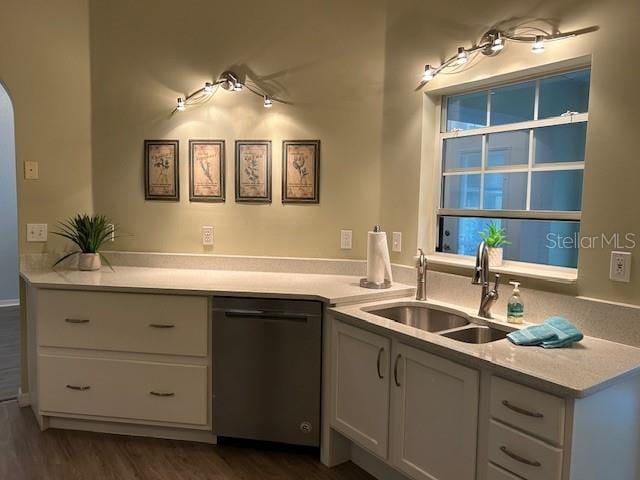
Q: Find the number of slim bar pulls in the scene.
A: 8